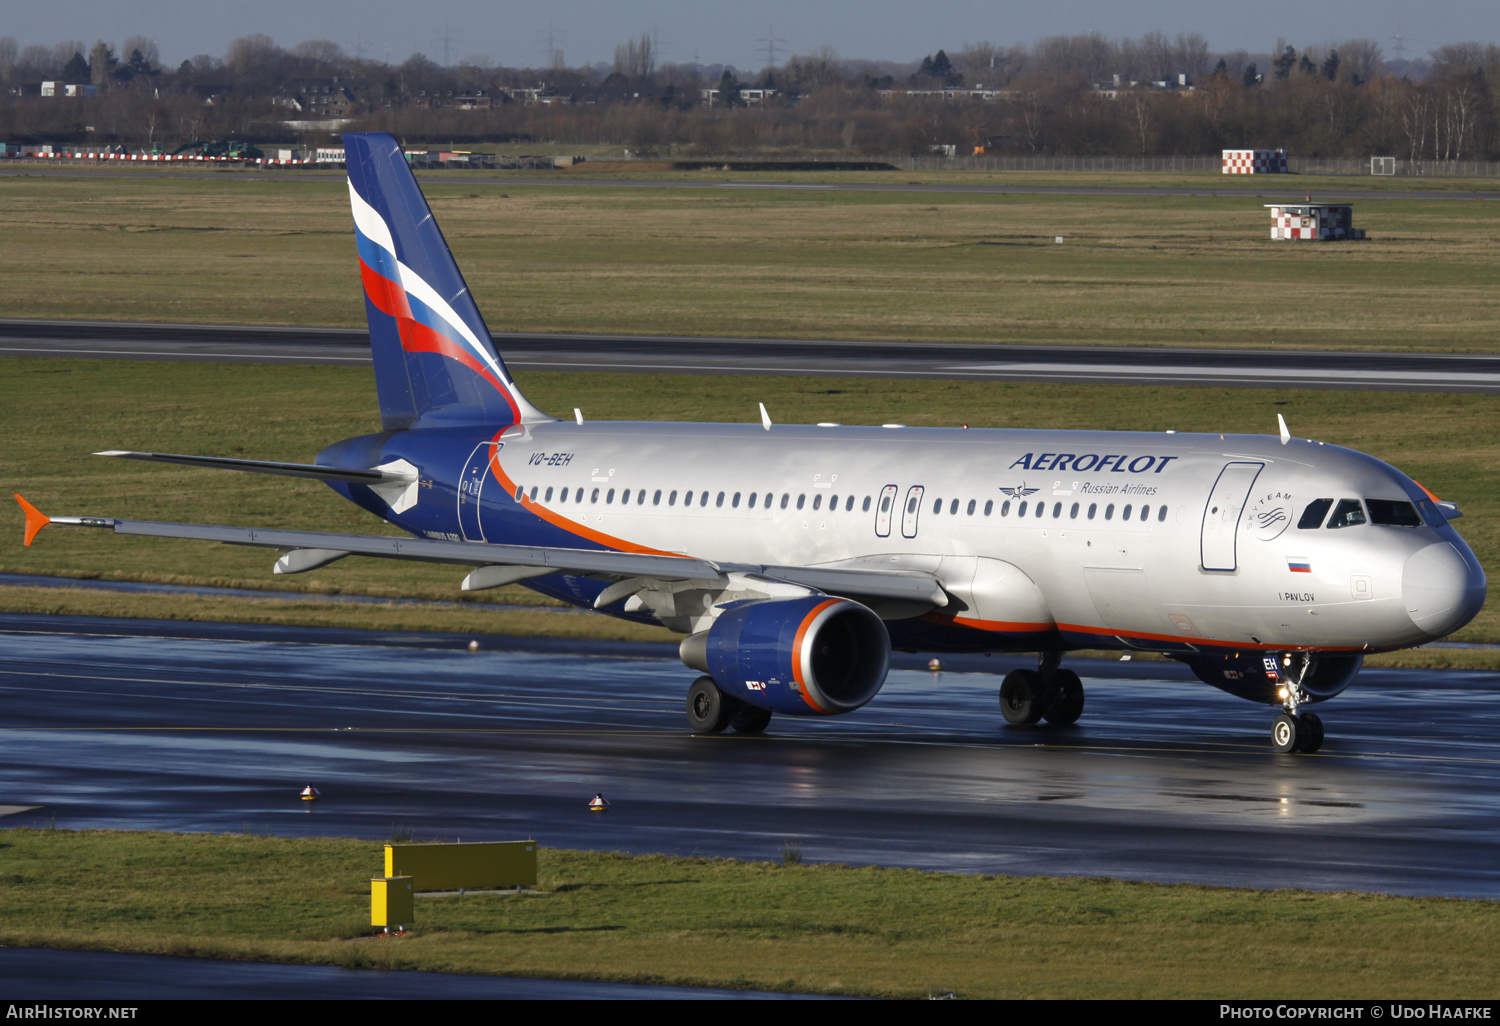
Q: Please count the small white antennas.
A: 3